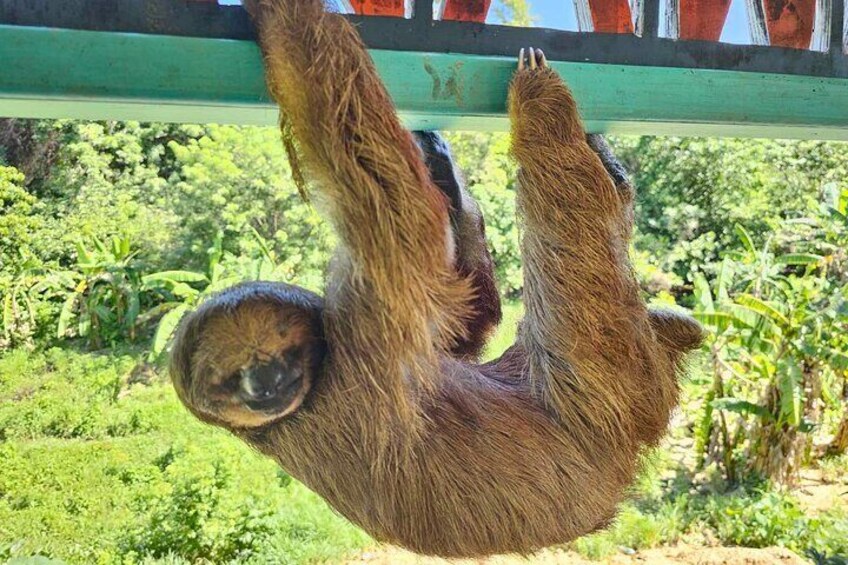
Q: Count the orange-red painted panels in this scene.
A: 5